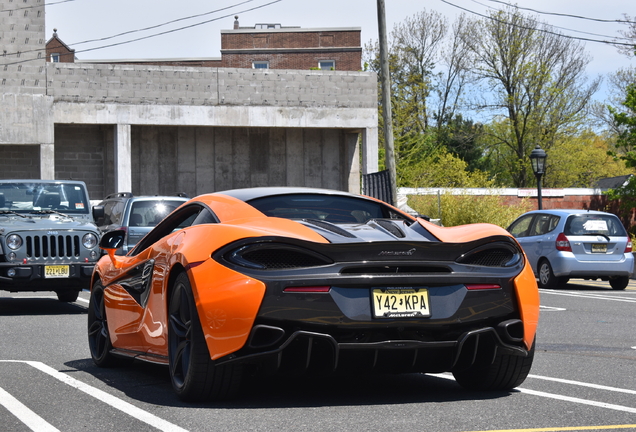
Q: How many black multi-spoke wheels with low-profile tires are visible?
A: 2